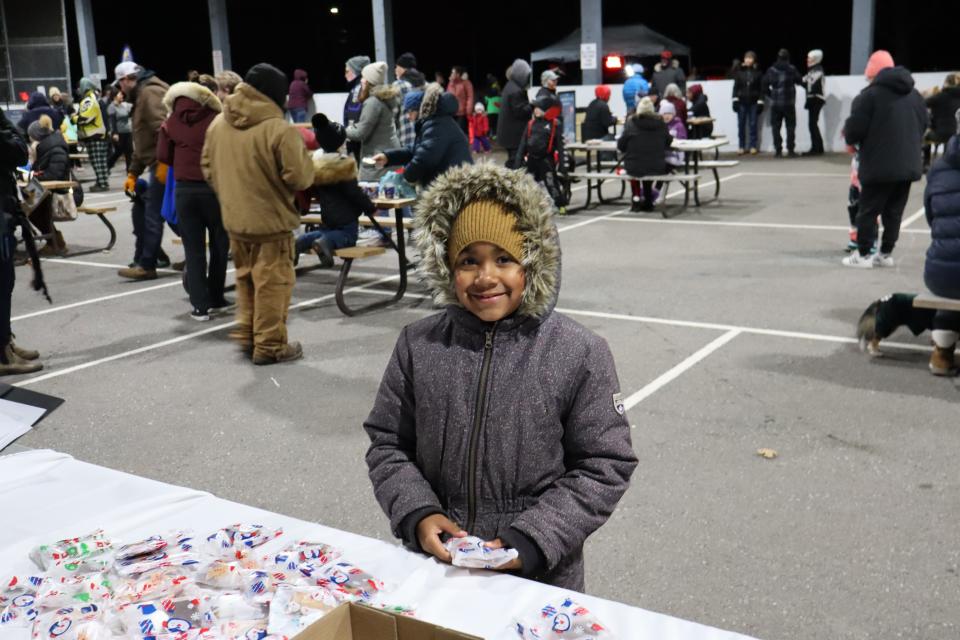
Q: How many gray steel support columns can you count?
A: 5